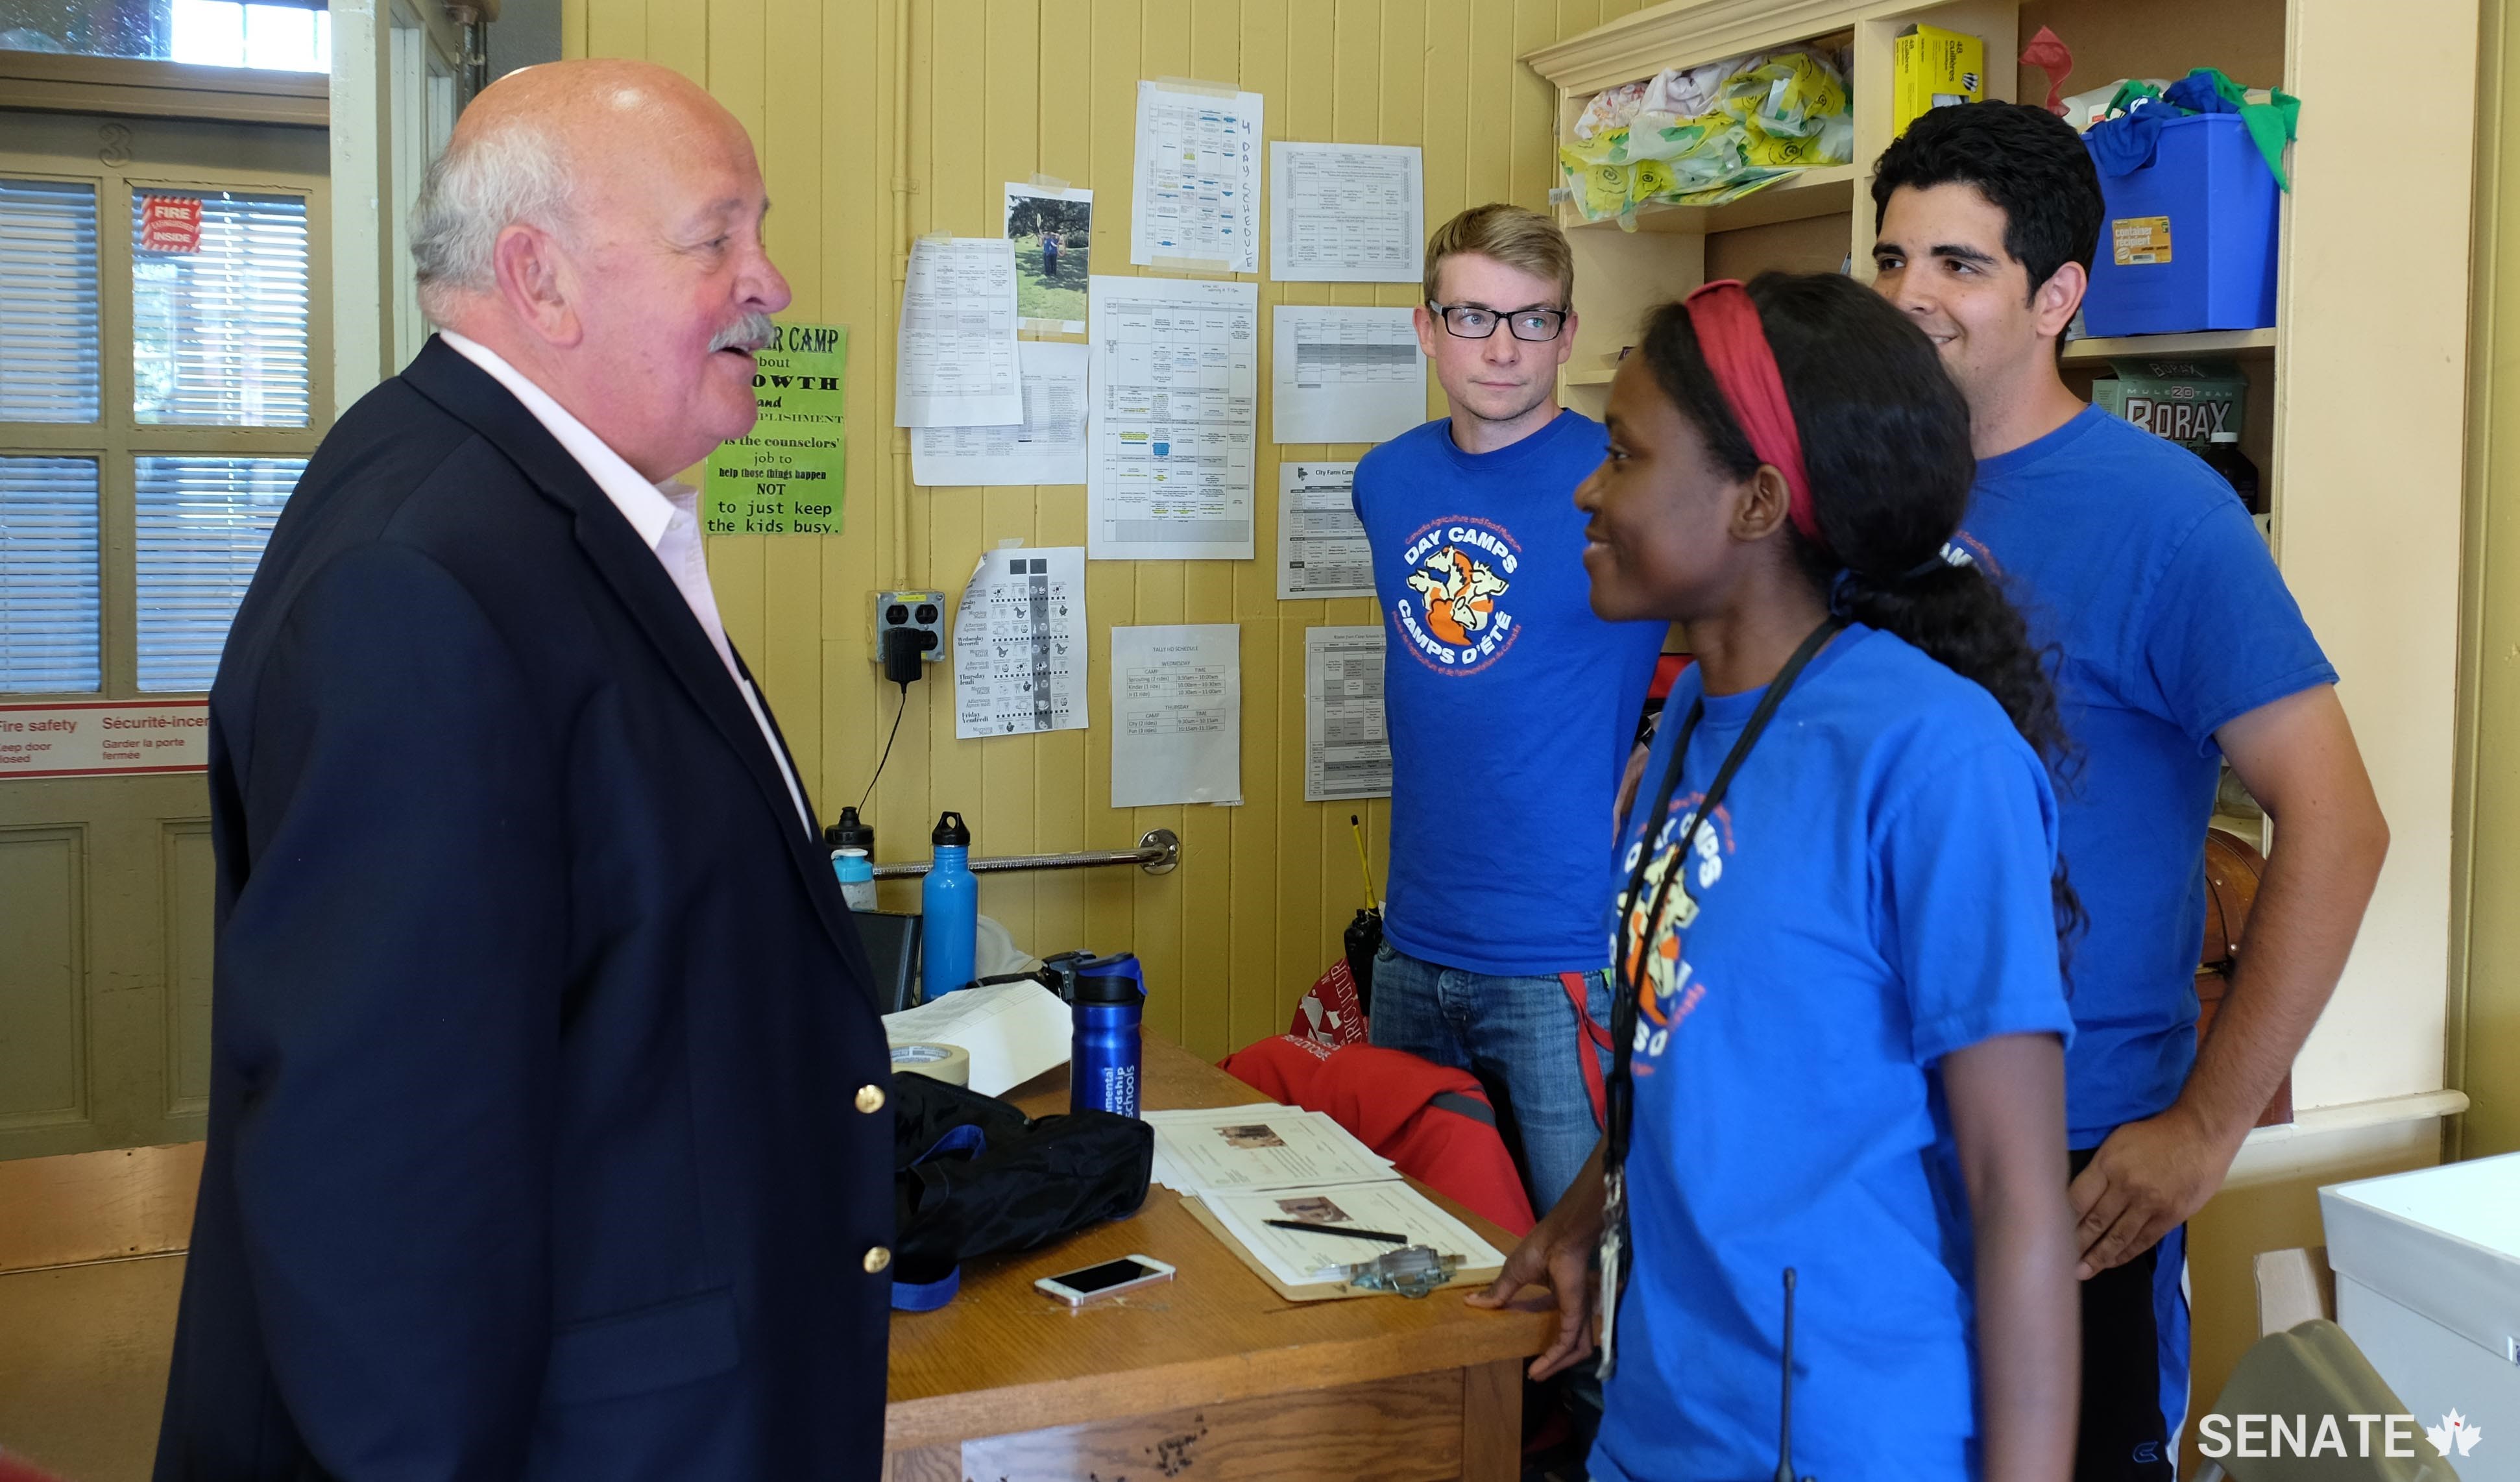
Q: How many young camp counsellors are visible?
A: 3